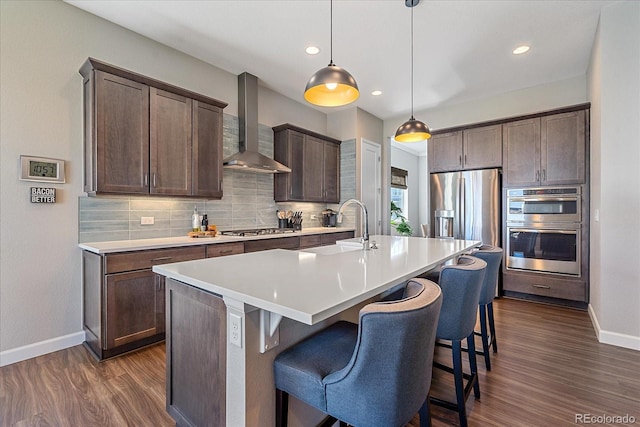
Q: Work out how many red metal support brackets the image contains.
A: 0